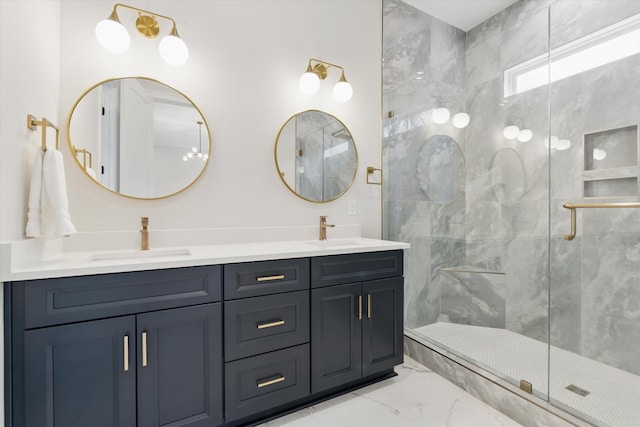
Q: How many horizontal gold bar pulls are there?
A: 3